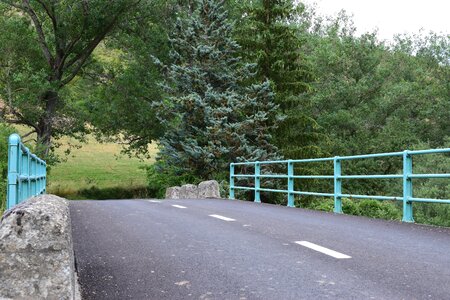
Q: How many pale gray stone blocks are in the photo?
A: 4